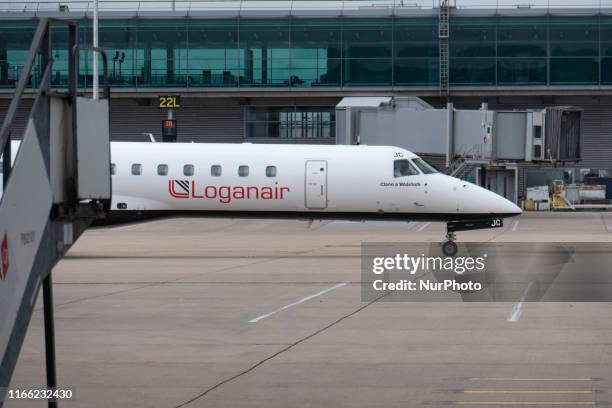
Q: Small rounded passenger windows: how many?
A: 7